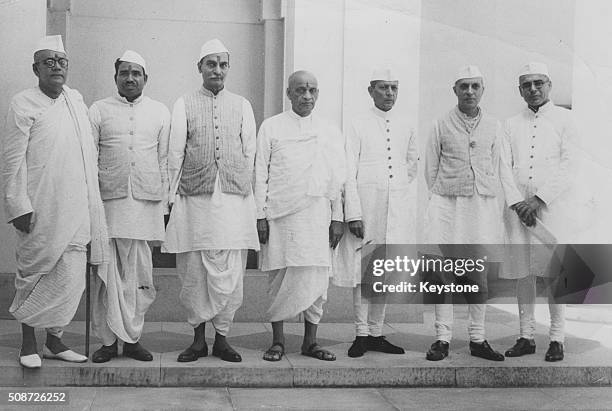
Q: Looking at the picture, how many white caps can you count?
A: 6